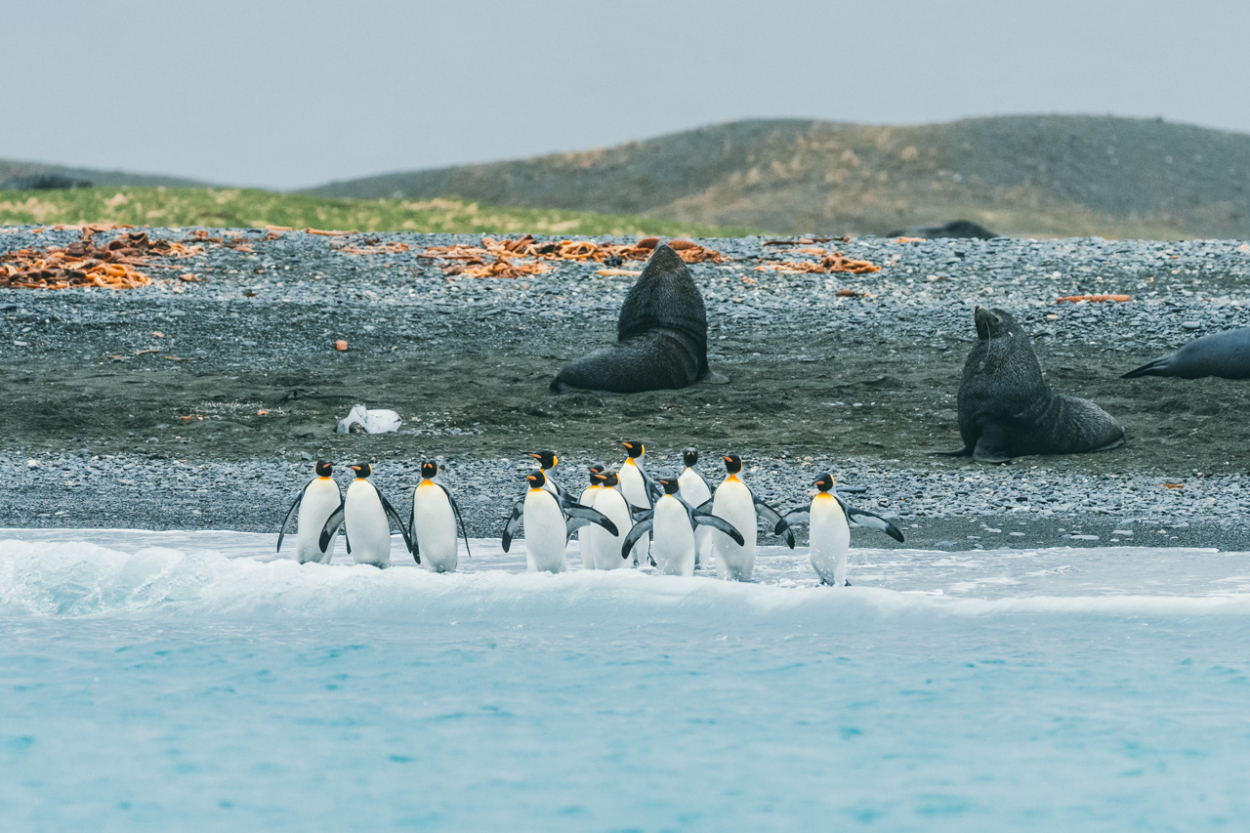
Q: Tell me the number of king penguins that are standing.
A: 12